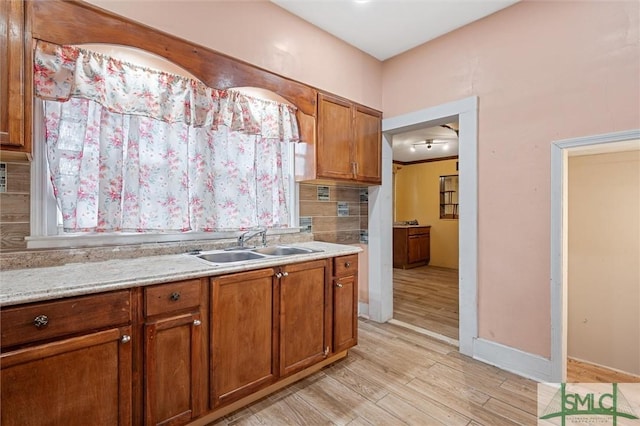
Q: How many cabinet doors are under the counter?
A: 5